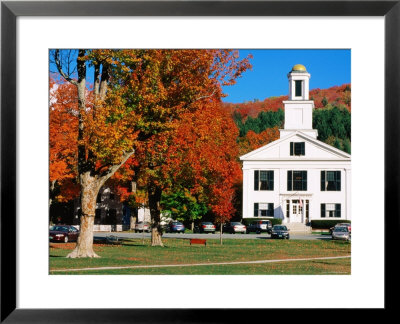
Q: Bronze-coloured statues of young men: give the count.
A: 0